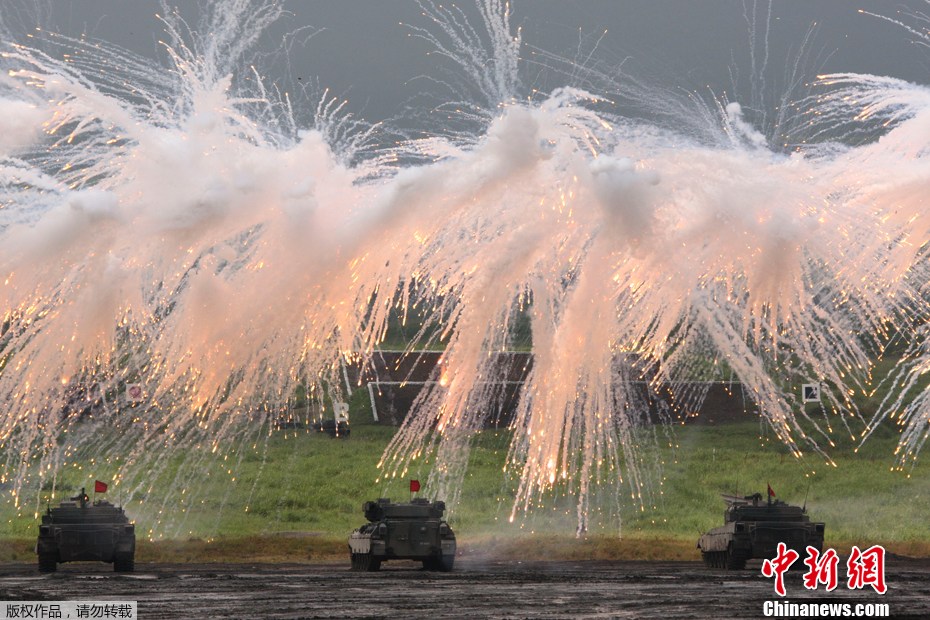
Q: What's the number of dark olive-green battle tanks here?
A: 3